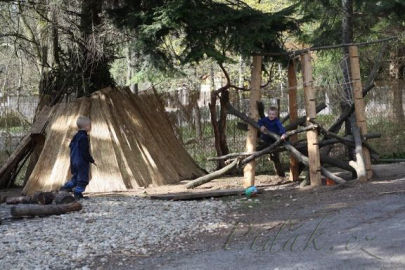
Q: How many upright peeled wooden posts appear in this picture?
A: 4